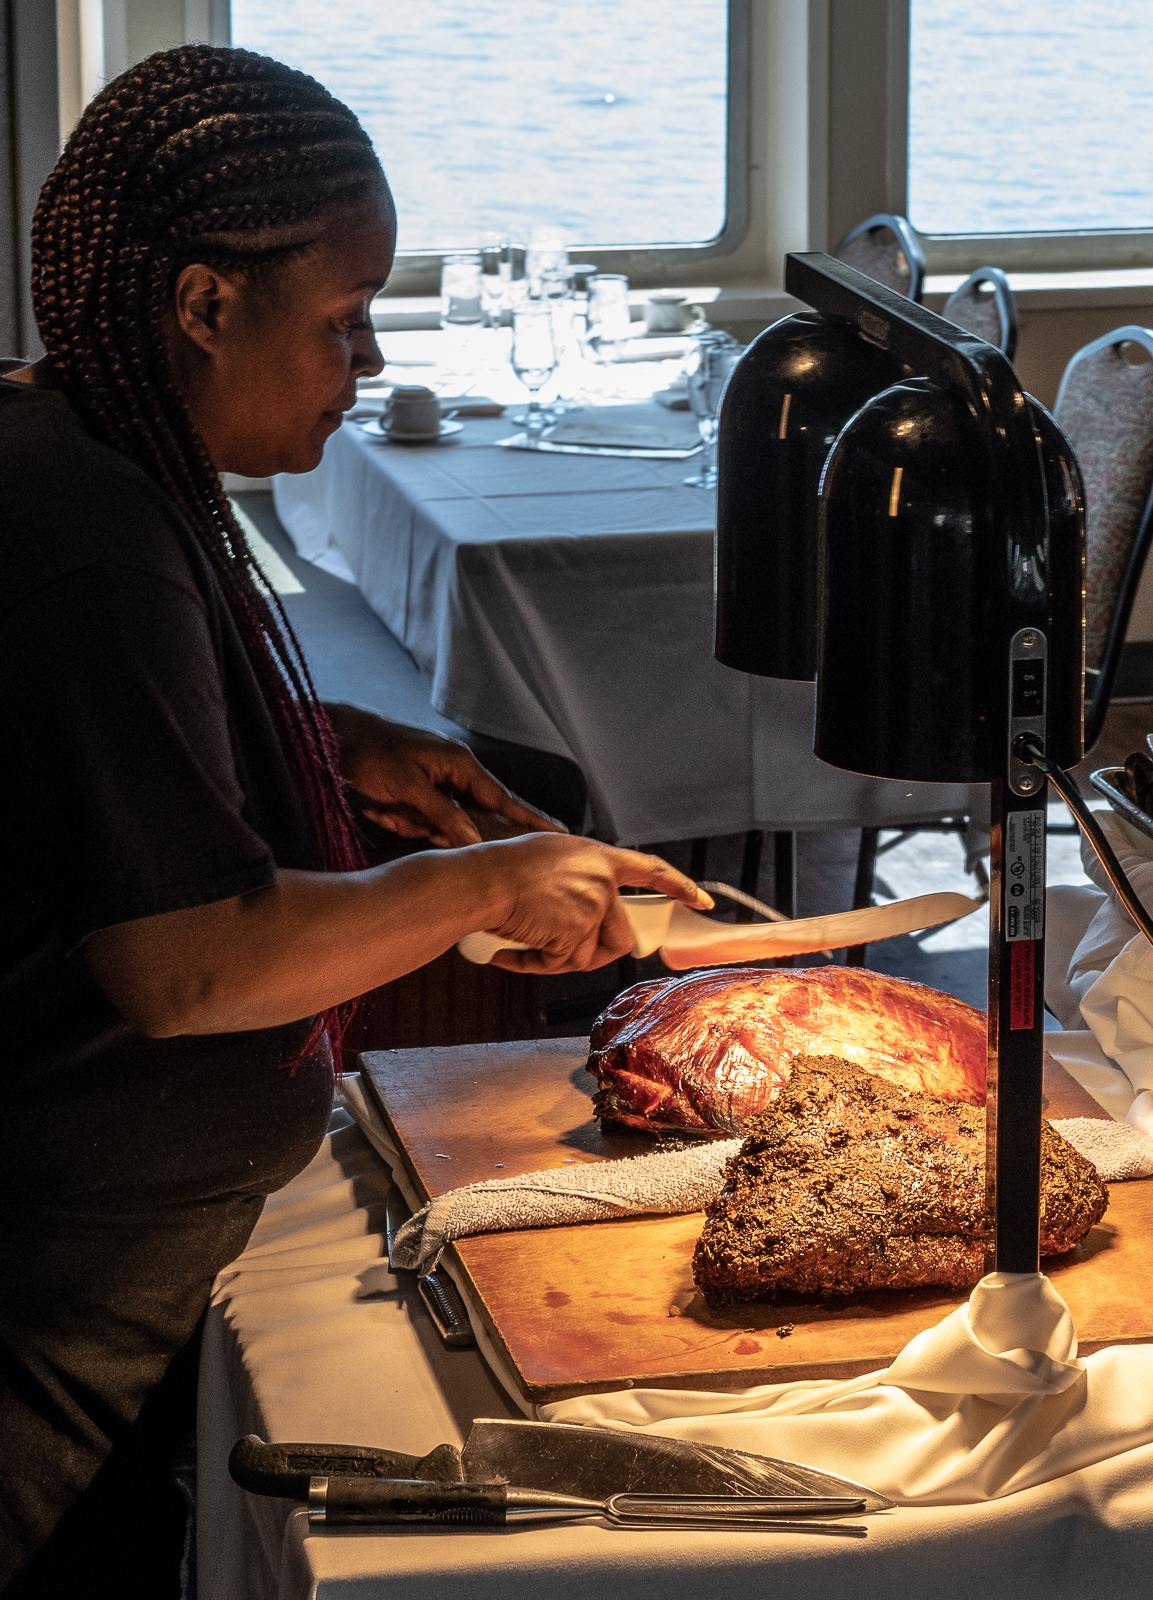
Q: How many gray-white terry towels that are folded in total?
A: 1